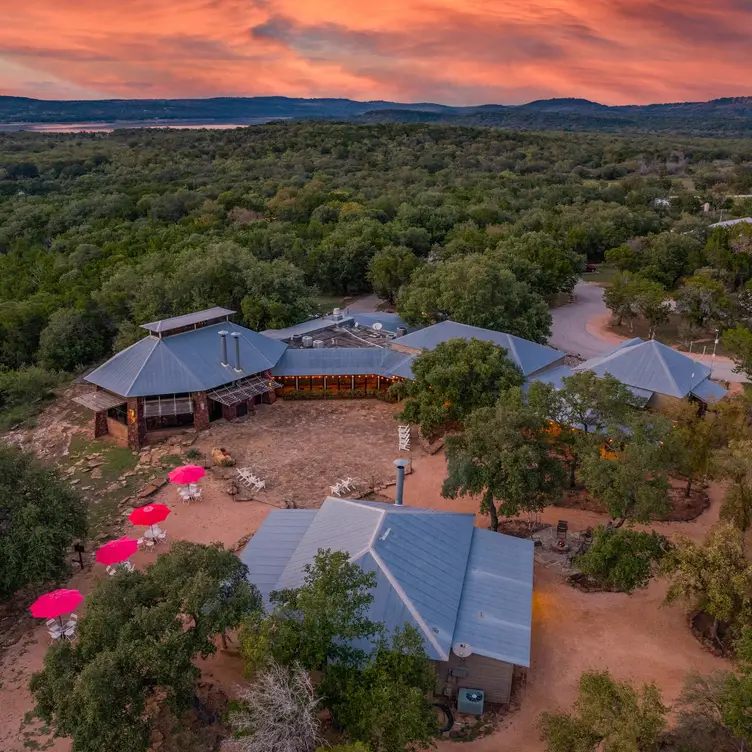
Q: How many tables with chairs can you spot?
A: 4